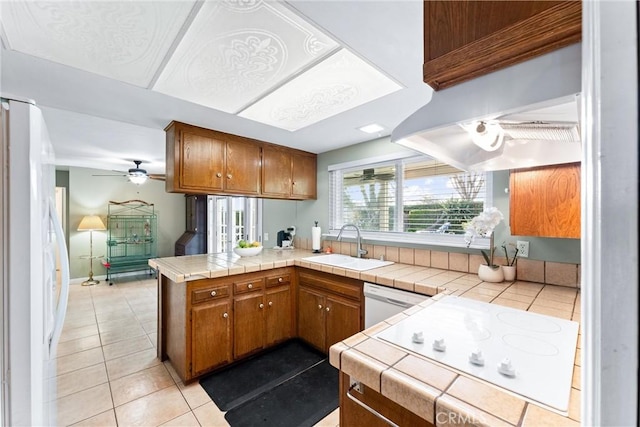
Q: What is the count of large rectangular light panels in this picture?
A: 3